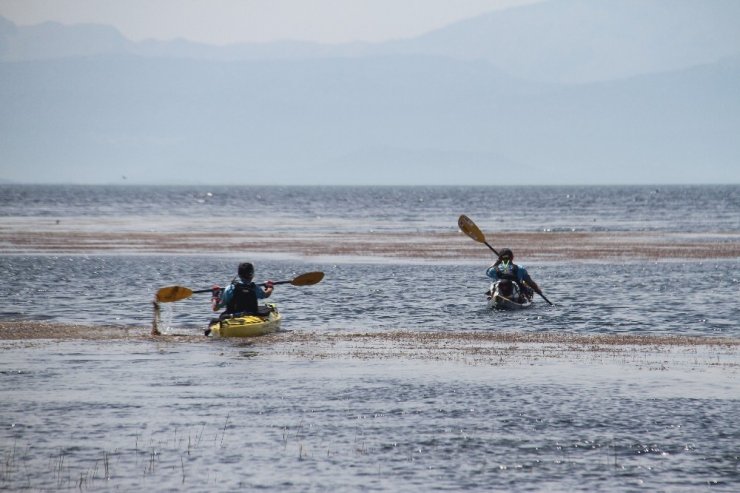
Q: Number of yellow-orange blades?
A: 3